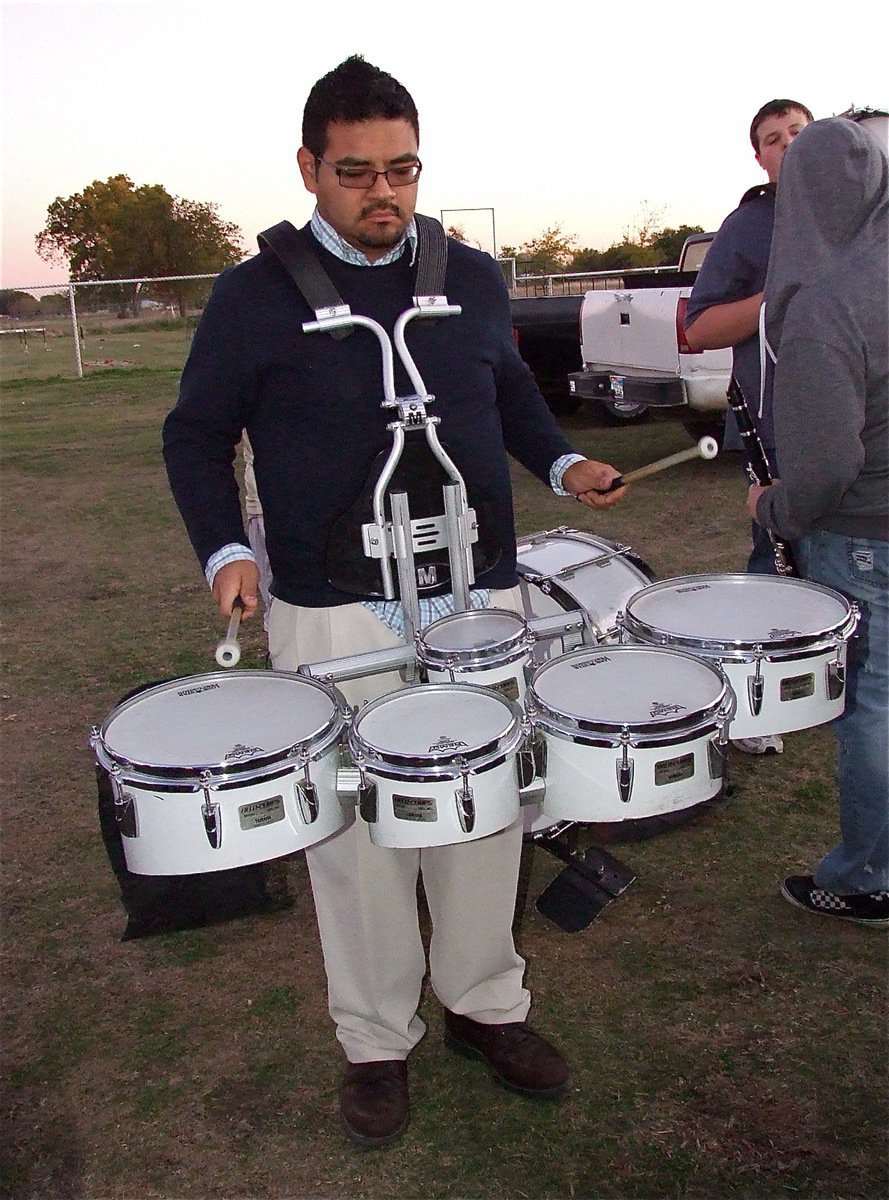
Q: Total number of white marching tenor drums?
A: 5